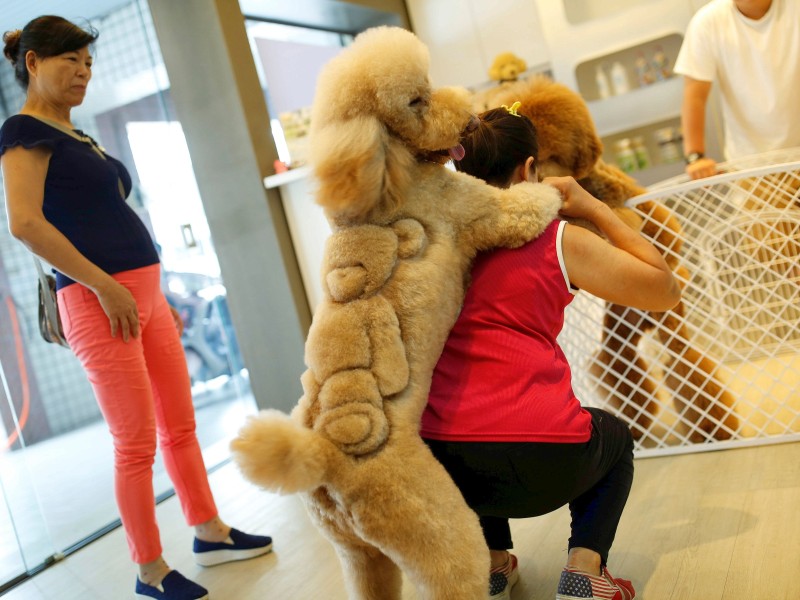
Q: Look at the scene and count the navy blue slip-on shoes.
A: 2